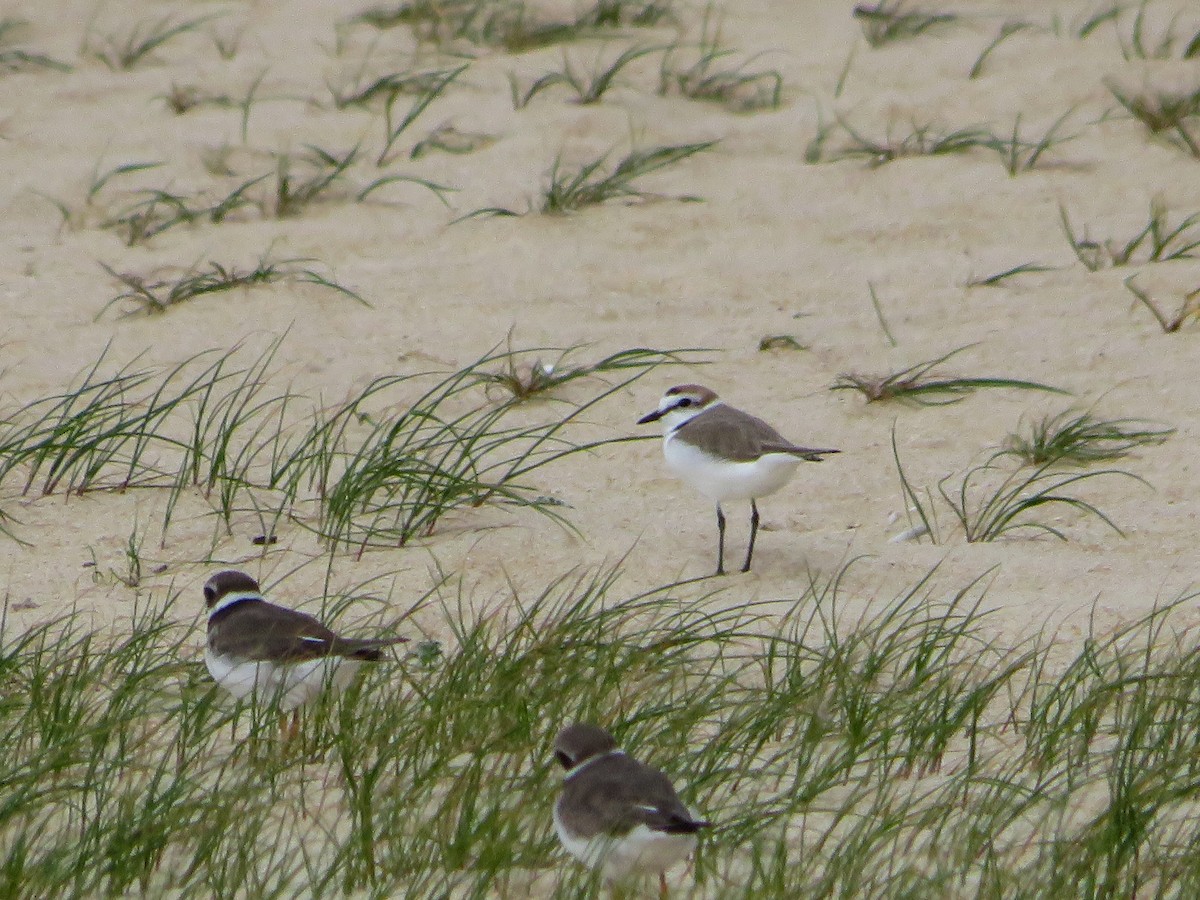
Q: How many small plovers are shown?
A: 3